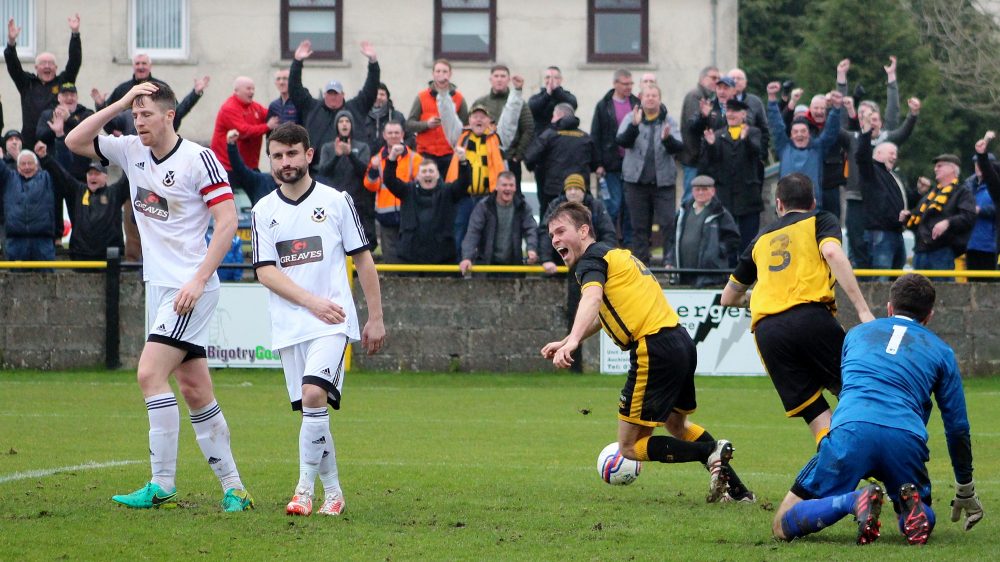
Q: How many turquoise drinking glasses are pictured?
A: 0